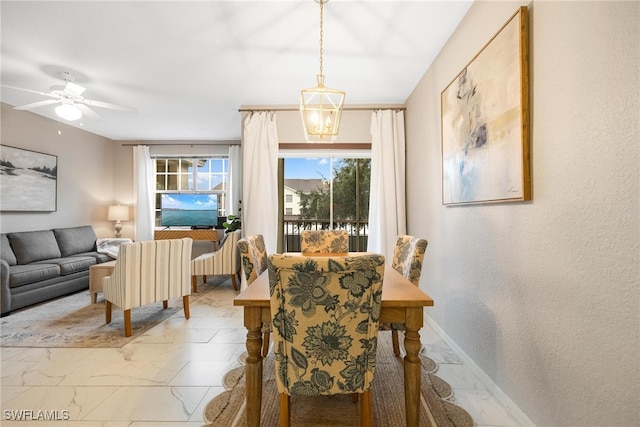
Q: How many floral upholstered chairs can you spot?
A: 4